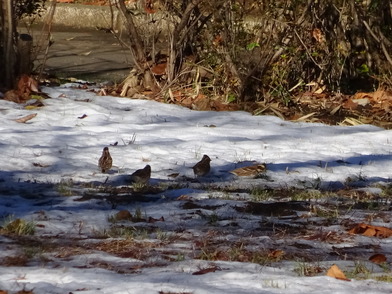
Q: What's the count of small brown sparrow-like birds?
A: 4